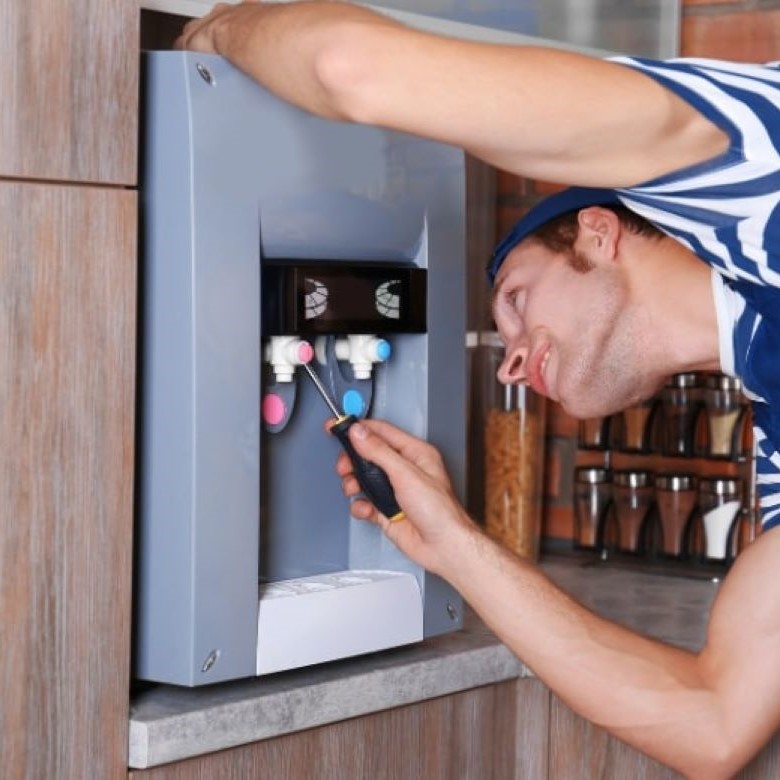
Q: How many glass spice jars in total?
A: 8